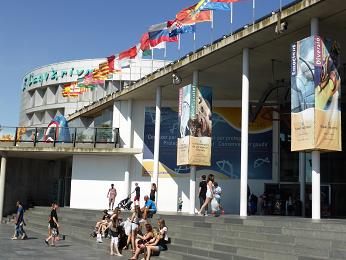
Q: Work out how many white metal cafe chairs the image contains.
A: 0